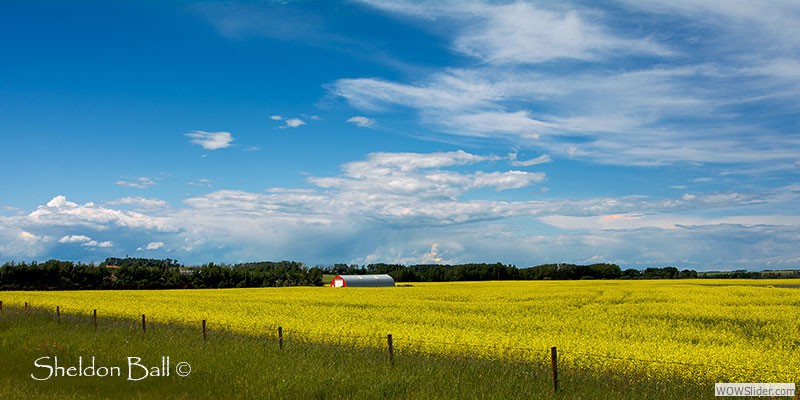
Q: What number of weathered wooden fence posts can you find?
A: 9